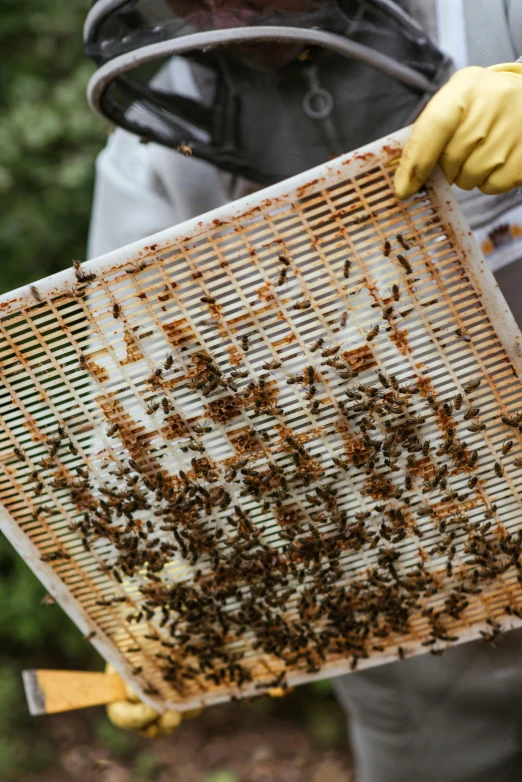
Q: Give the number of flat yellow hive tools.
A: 1